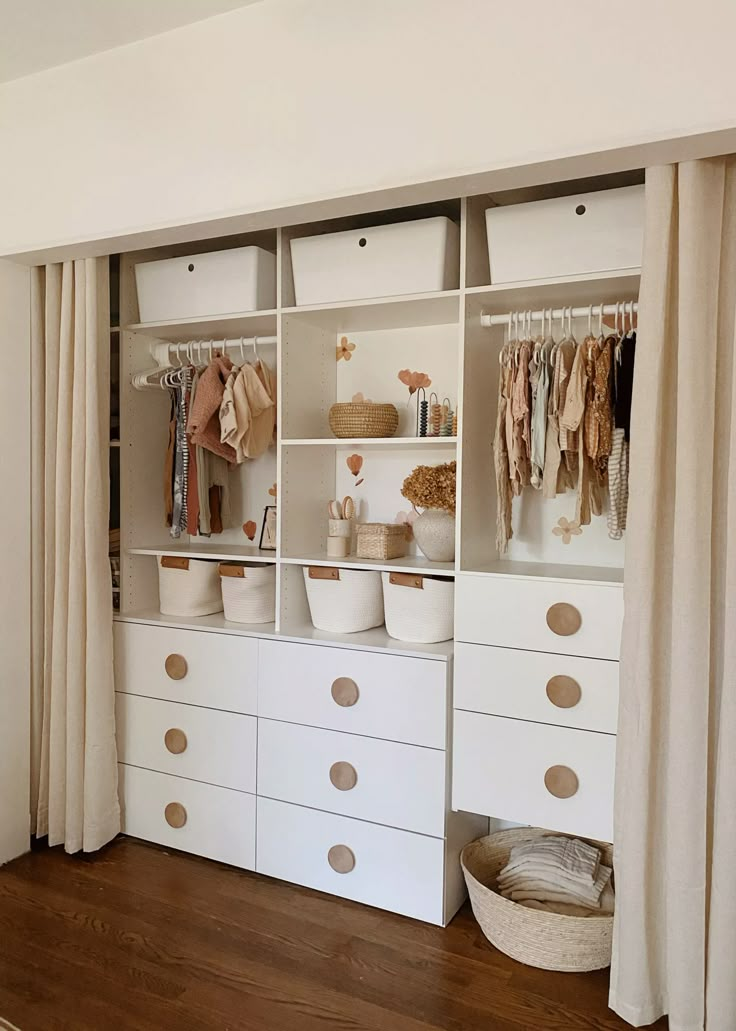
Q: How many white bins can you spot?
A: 7